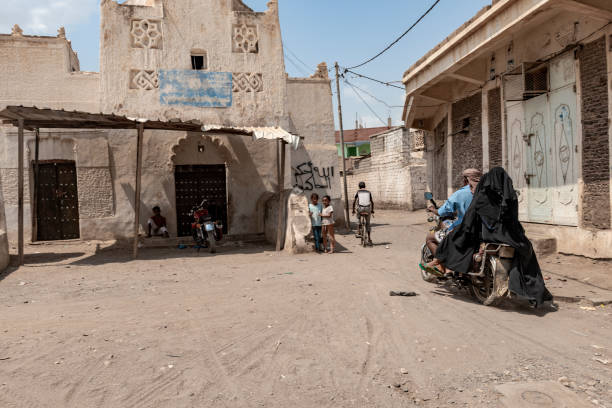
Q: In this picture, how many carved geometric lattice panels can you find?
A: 4